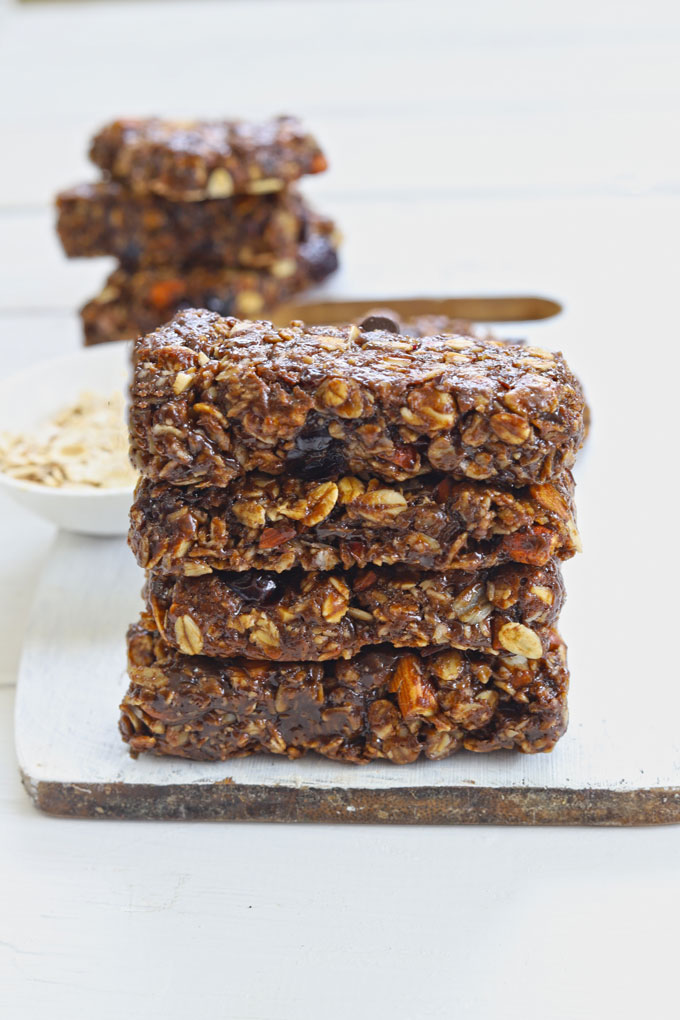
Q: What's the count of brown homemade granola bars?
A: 7